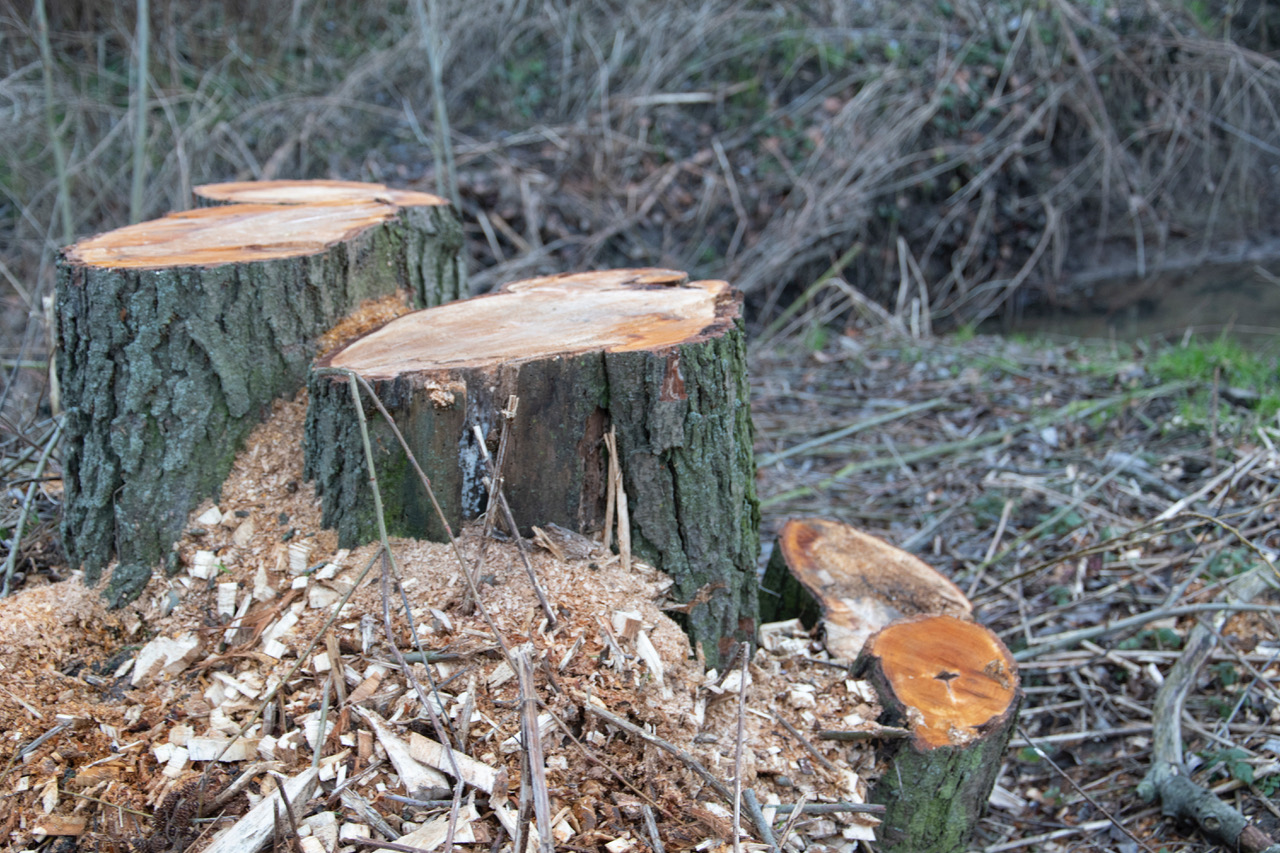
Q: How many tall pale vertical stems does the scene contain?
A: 3